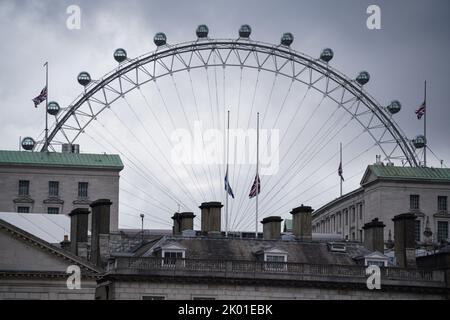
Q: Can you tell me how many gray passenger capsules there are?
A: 12